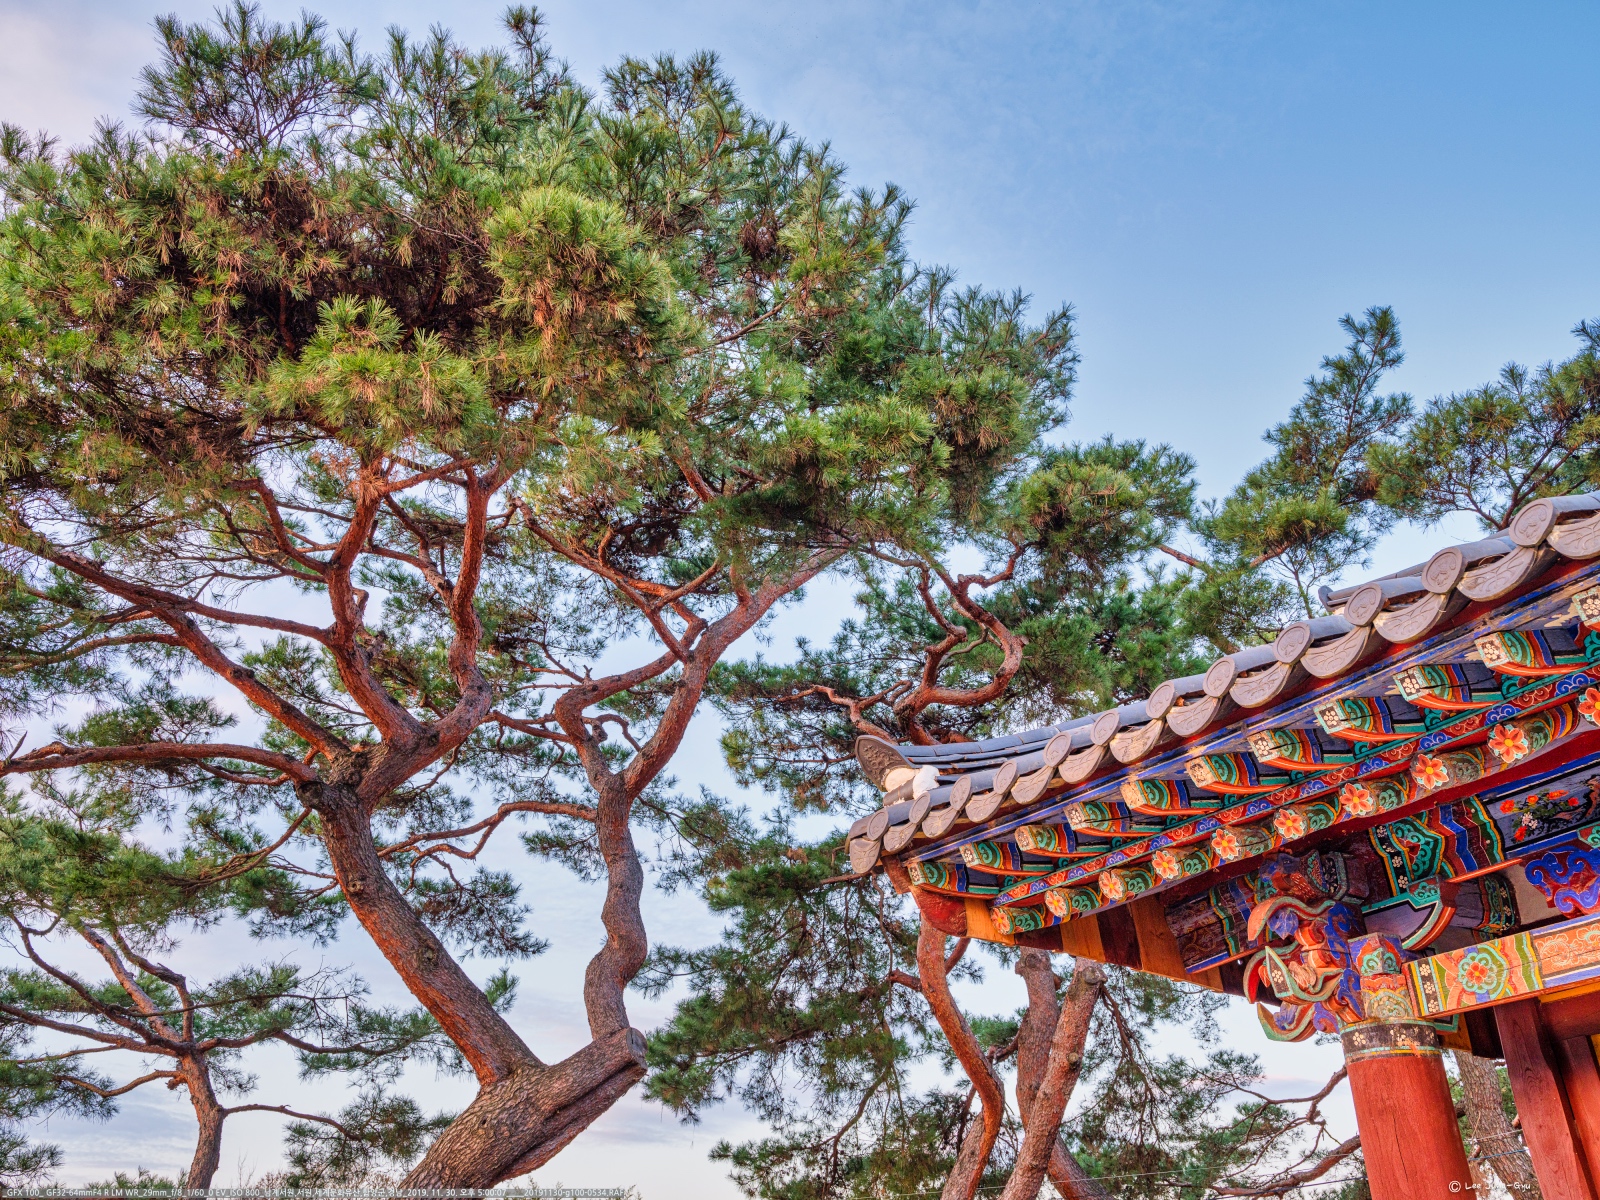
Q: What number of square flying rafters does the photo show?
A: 11